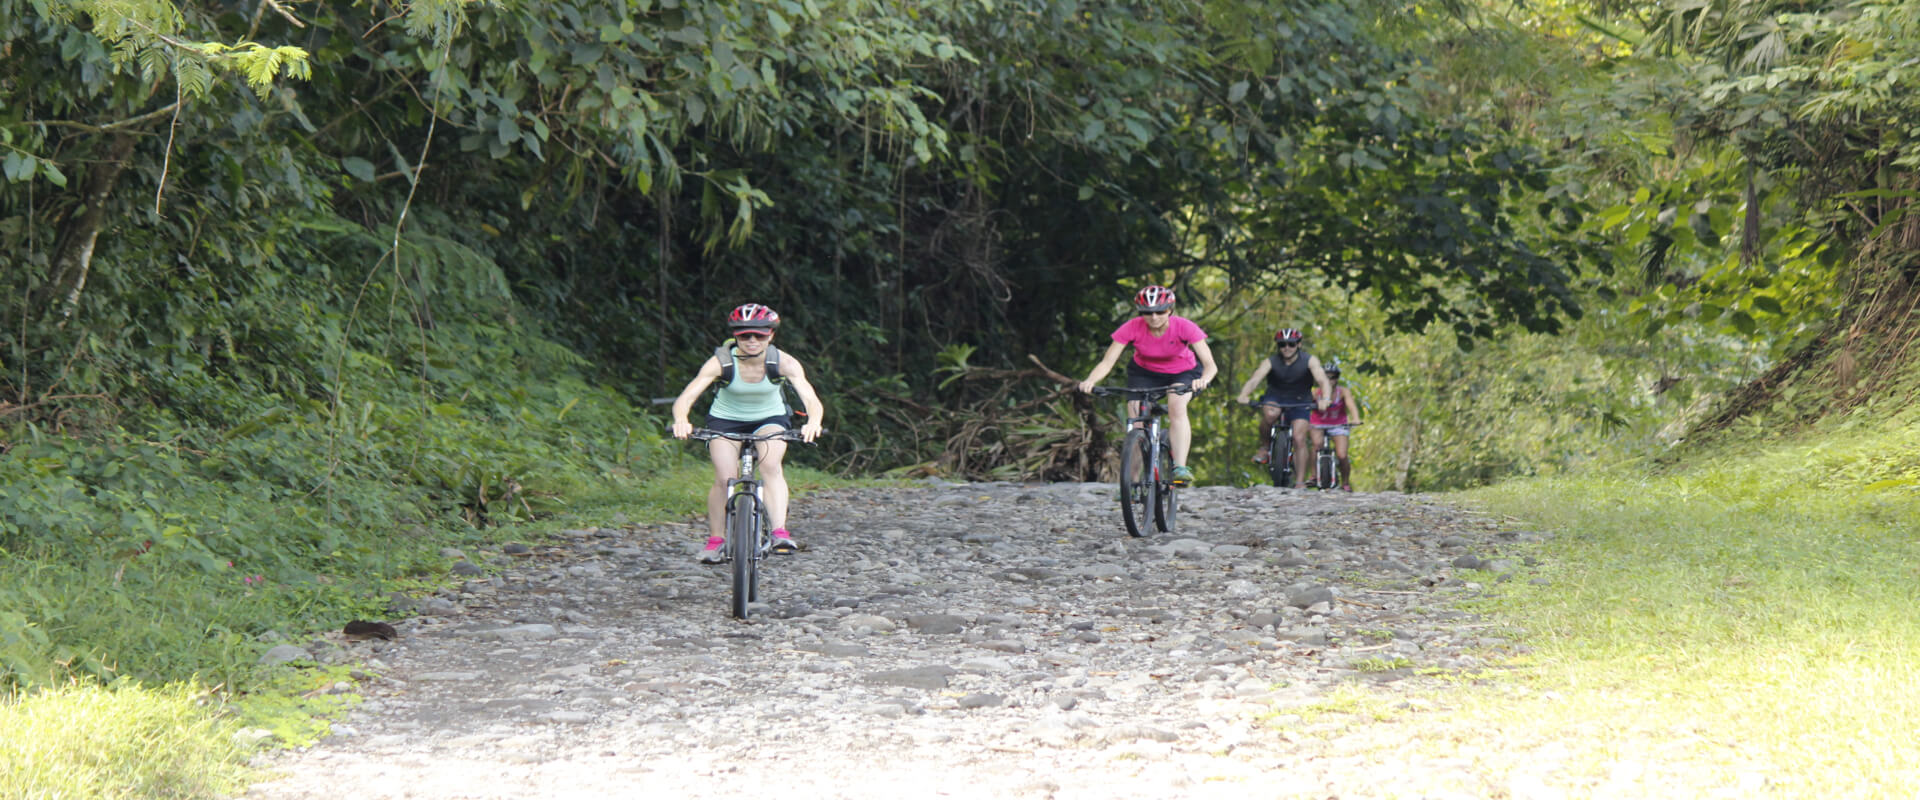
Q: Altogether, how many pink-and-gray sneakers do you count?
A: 2